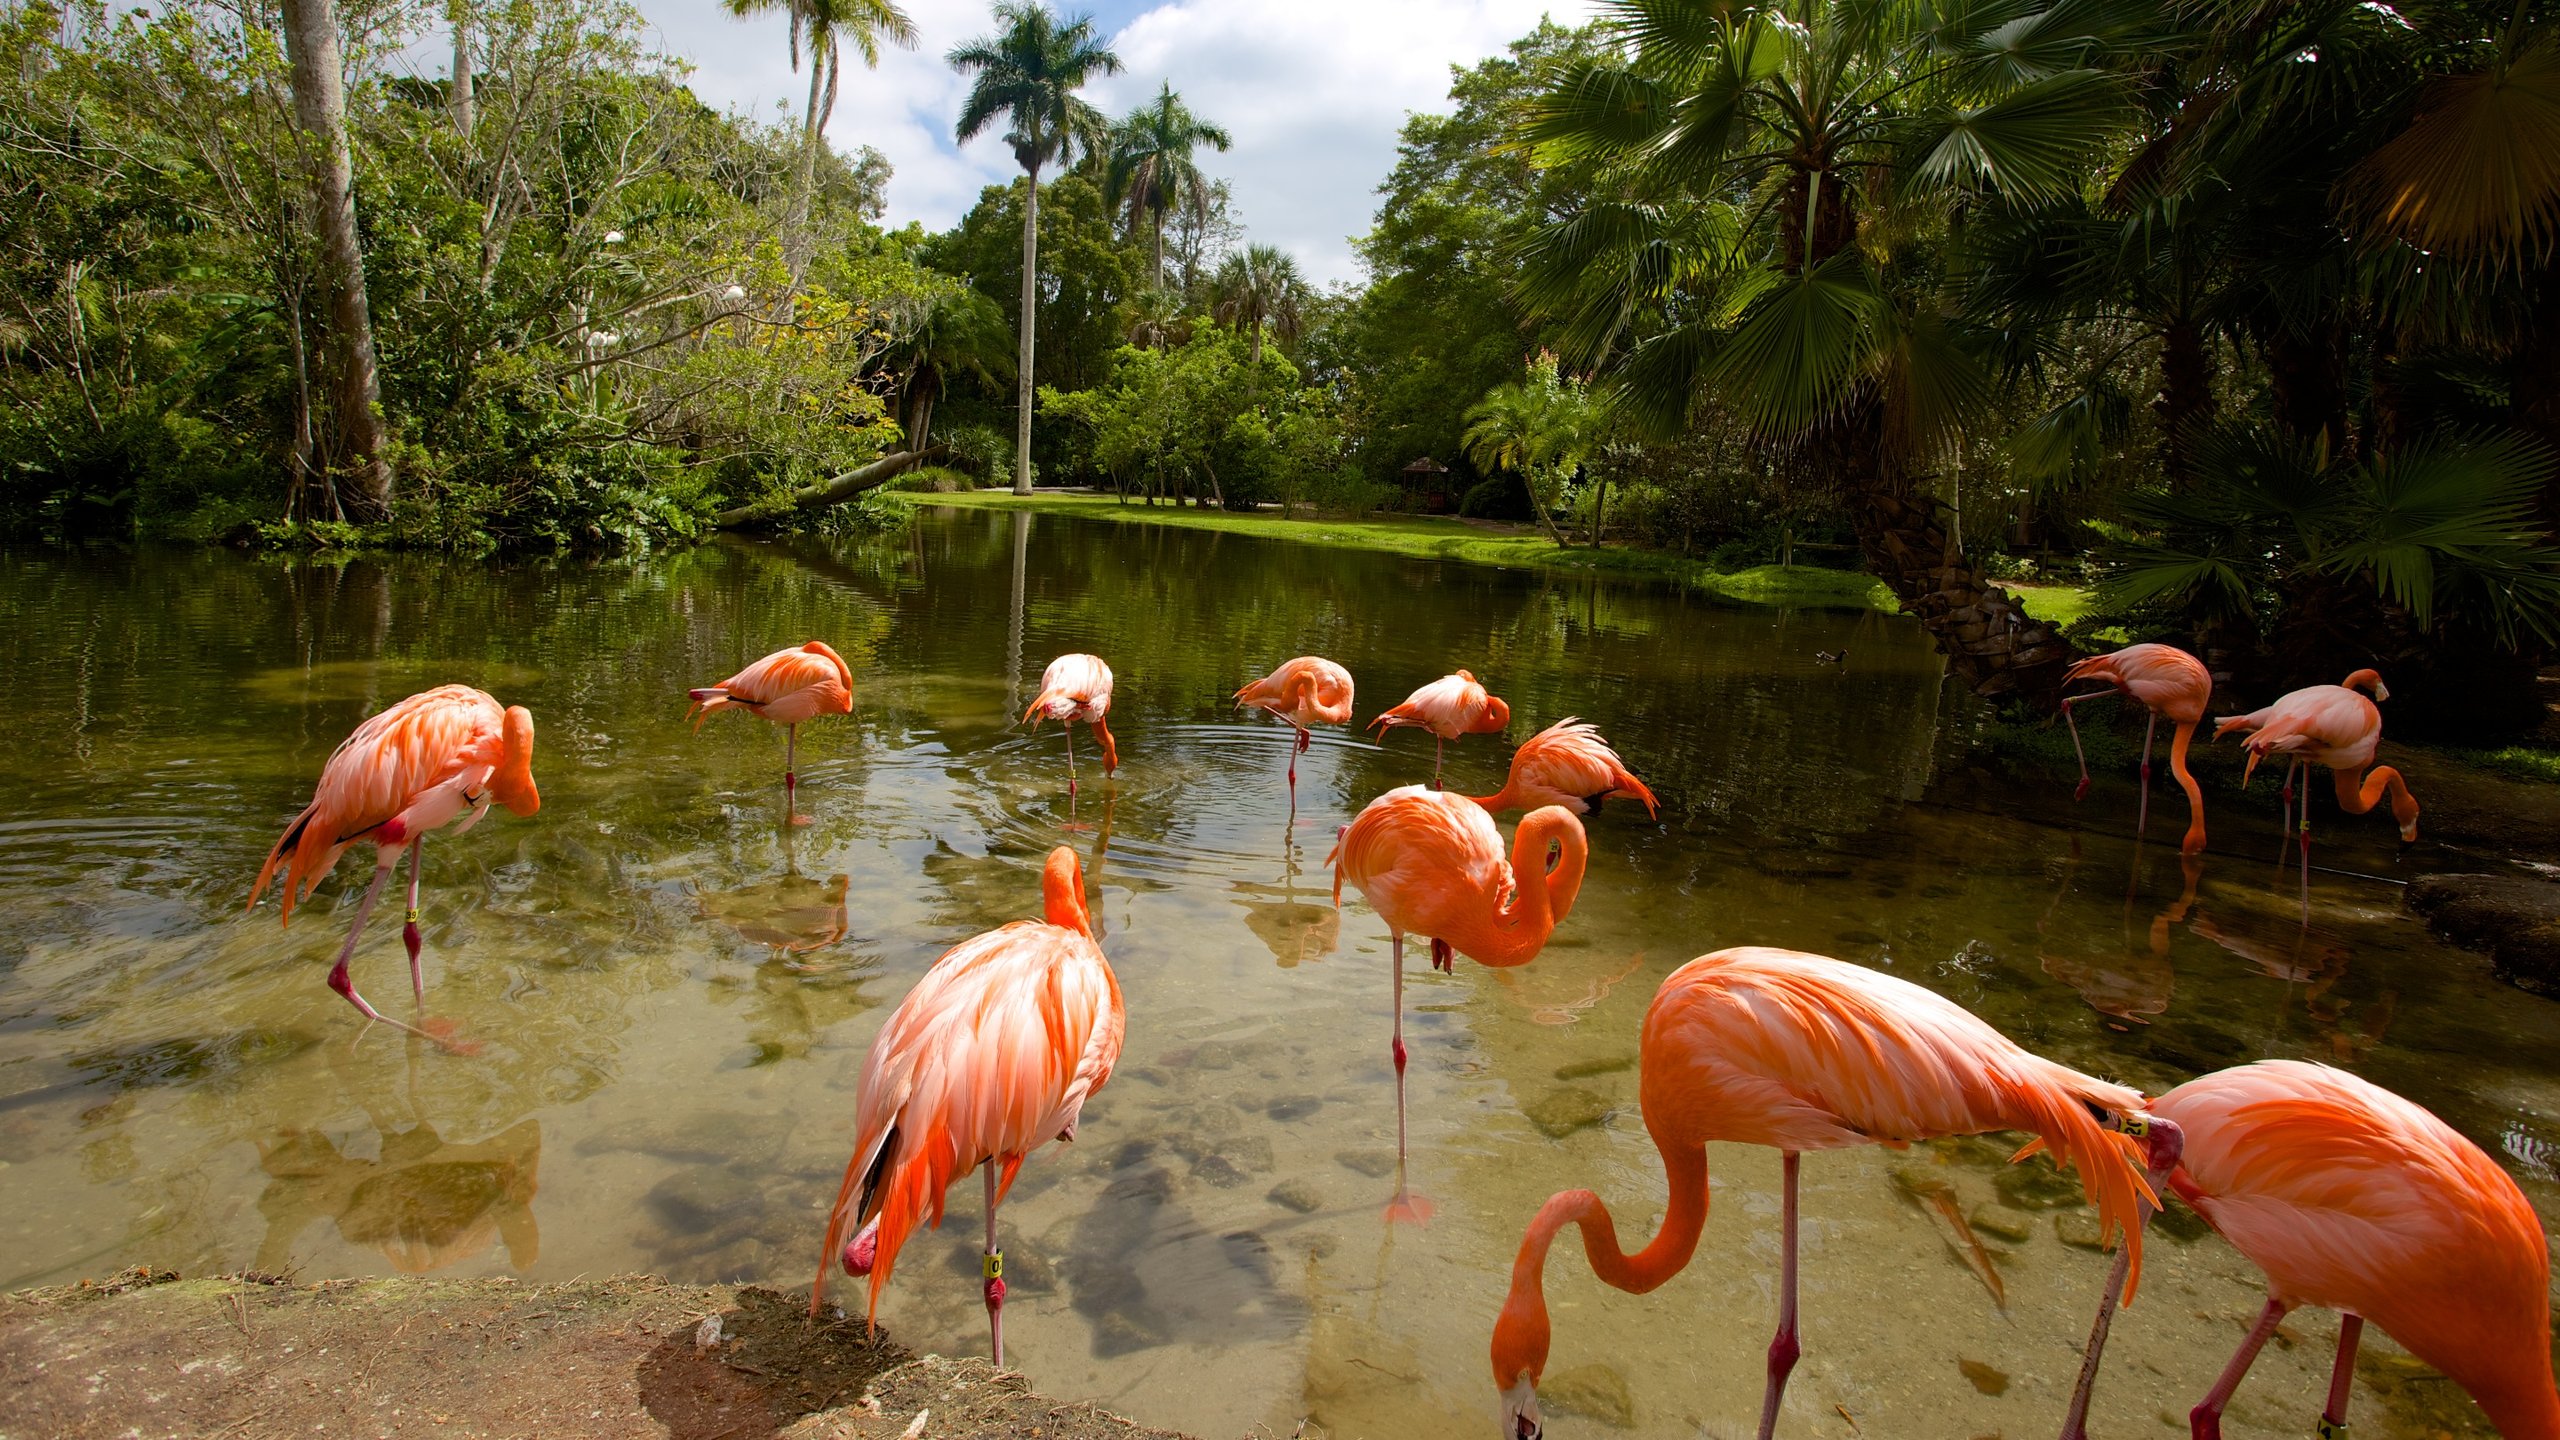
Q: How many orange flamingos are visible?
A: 13